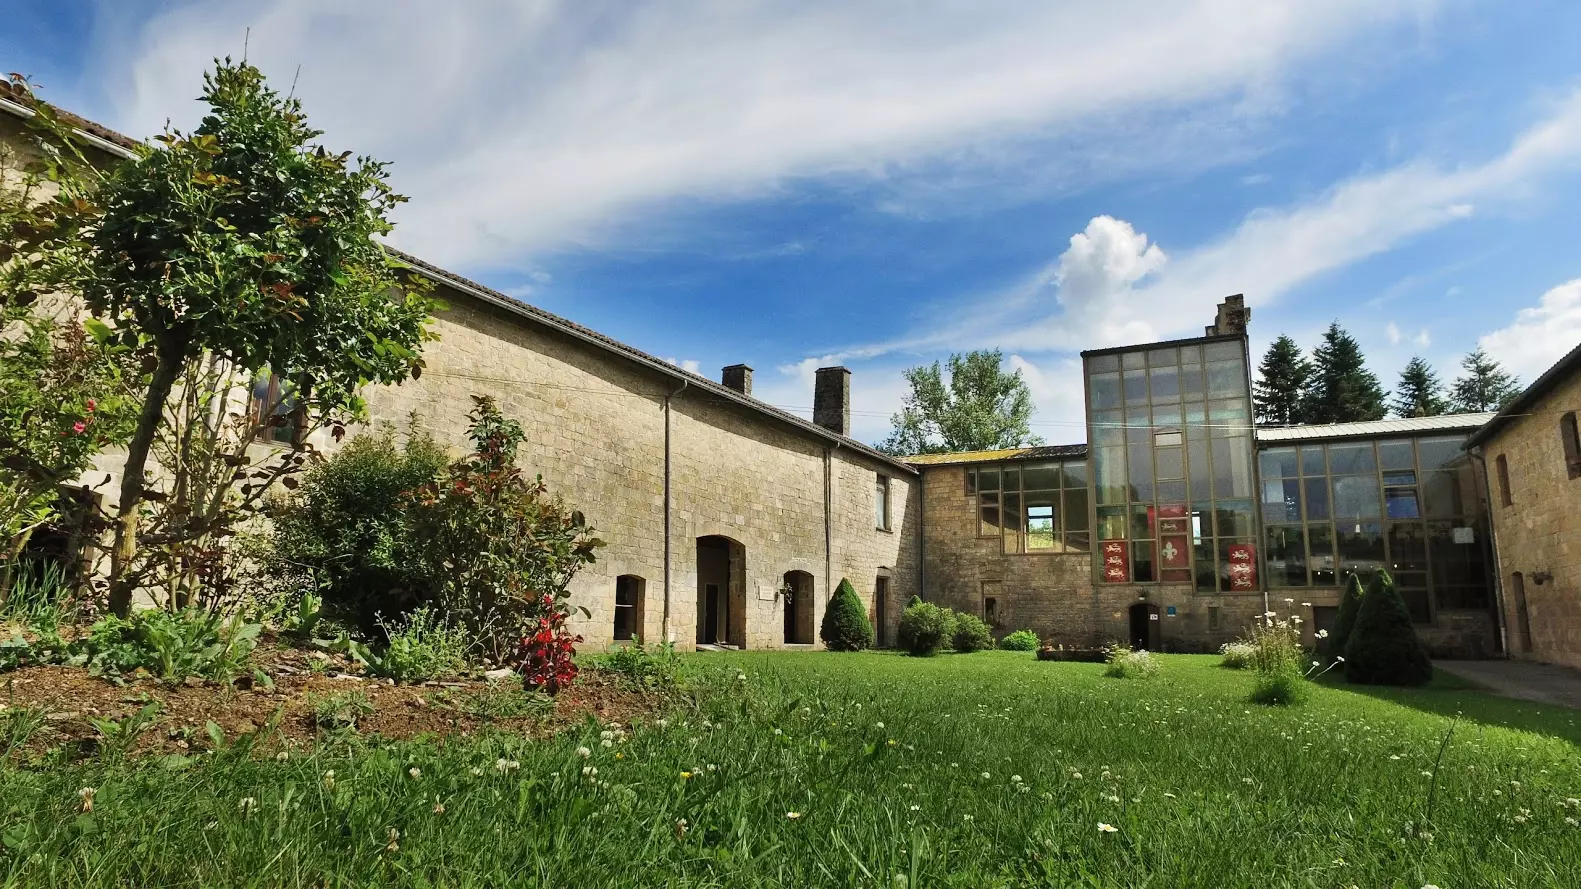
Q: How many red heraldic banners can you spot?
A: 3